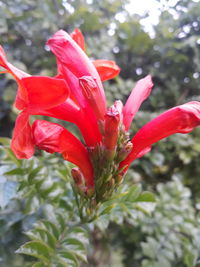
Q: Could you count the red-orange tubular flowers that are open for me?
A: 2